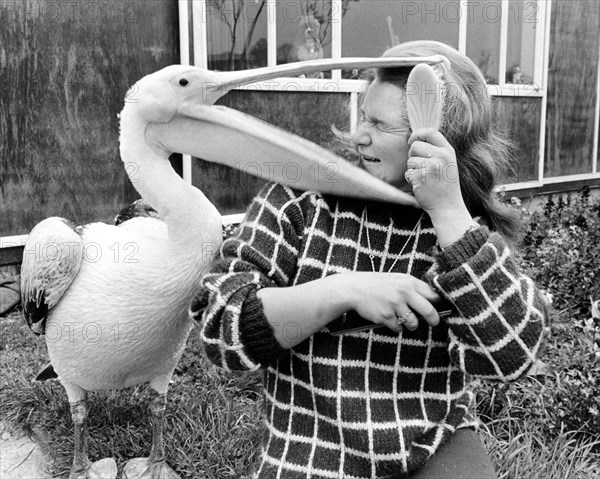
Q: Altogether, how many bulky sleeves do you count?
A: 2